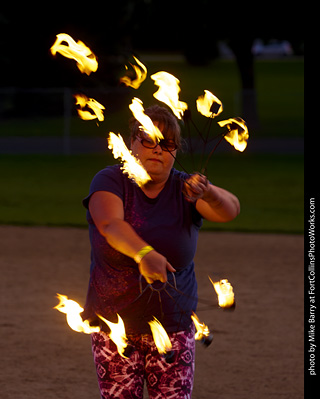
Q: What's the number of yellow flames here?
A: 13